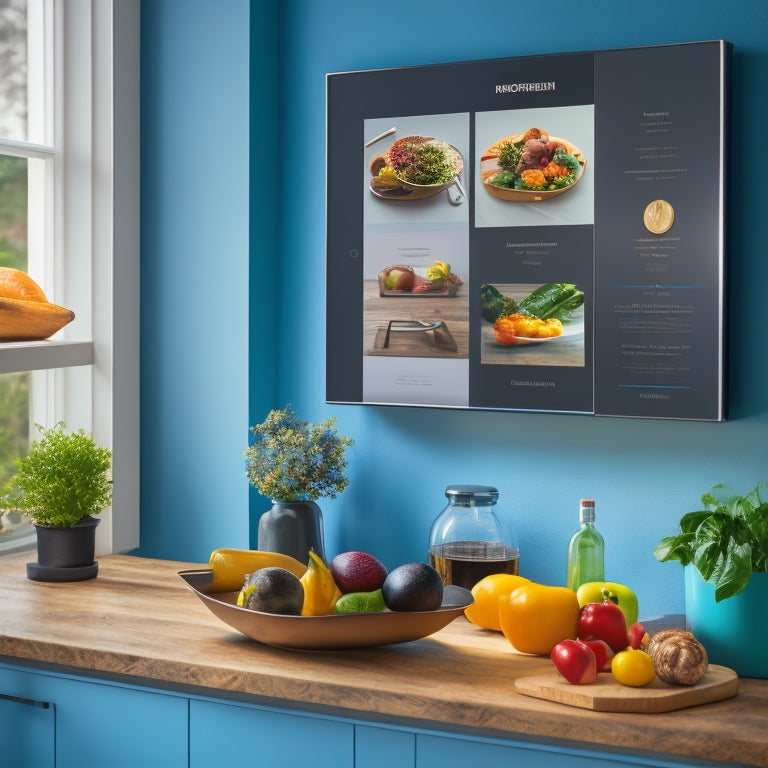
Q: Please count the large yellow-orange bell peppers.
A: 2